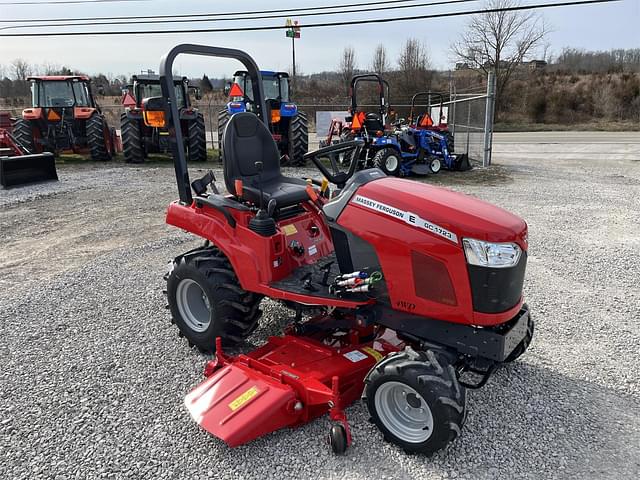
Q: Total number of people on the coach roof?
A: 0